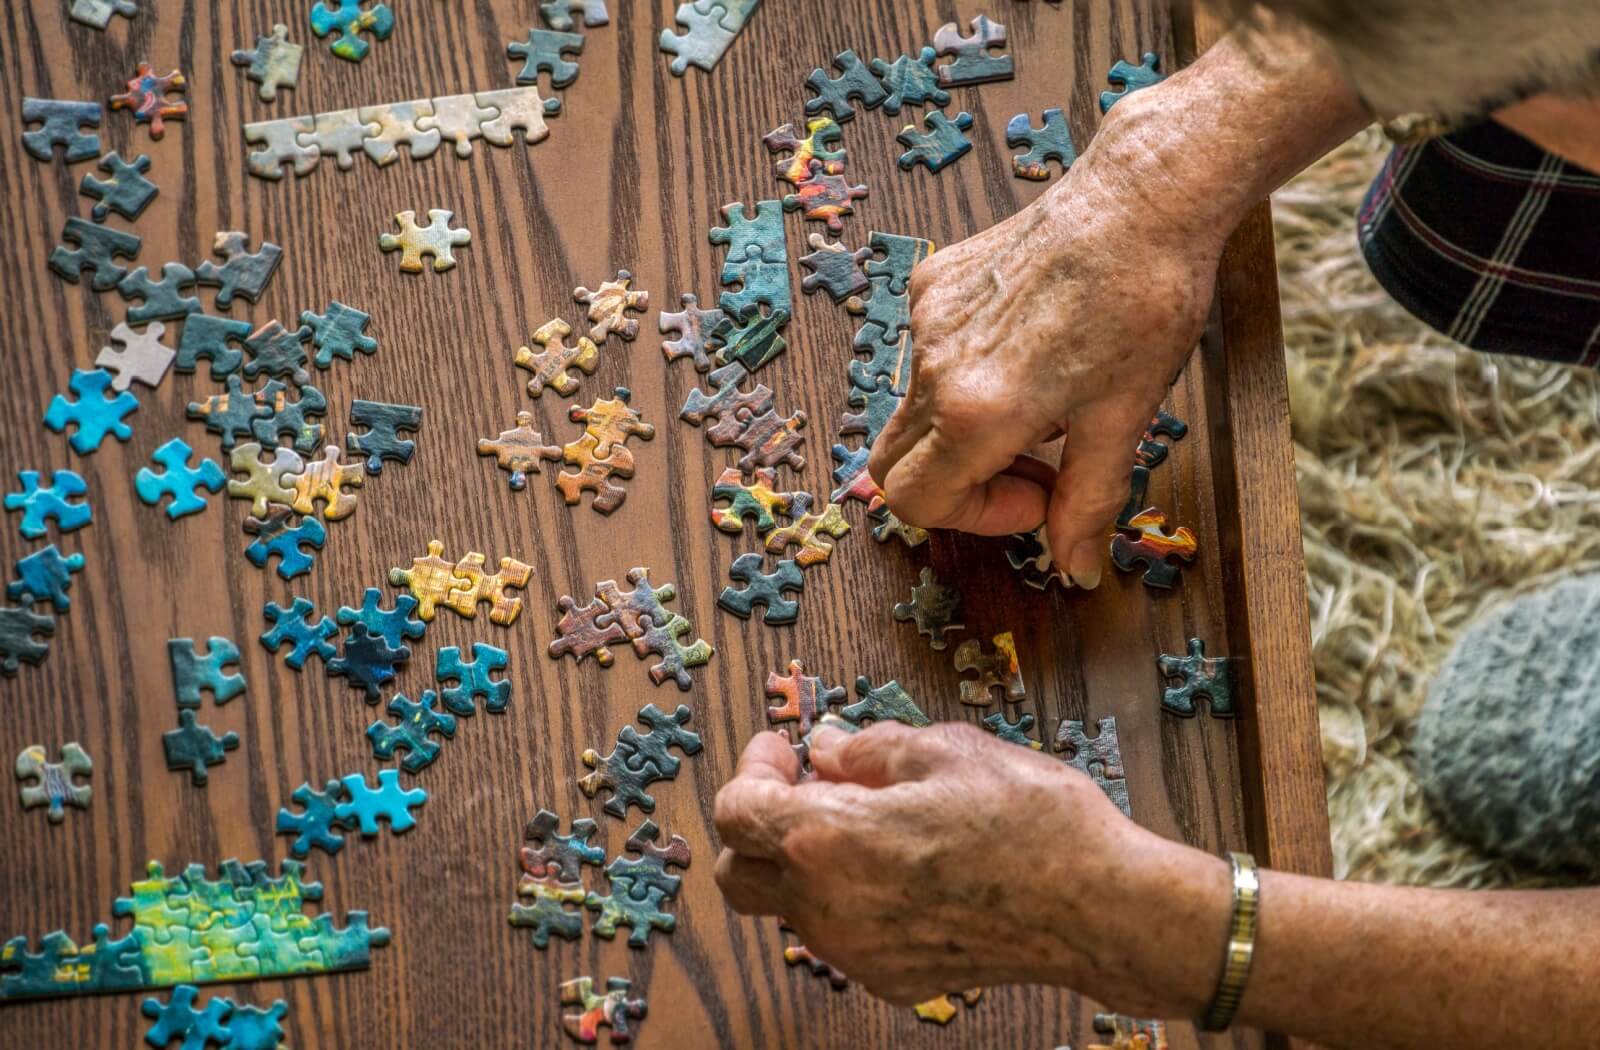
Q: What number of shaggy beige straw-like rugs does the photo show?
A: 1